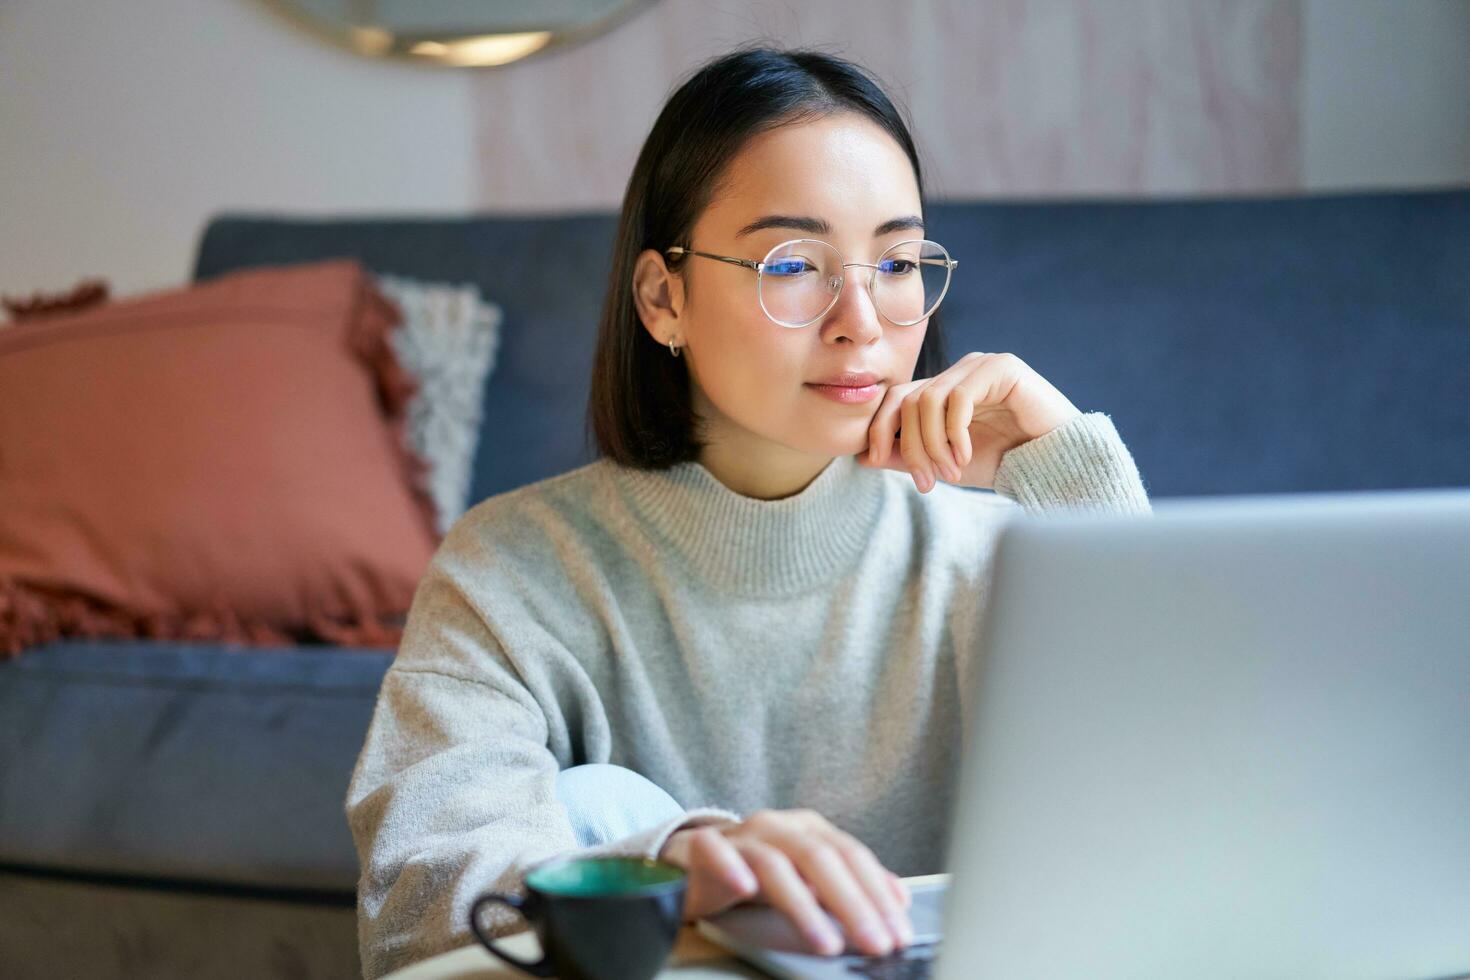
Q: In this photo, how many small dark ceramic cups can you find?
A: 1